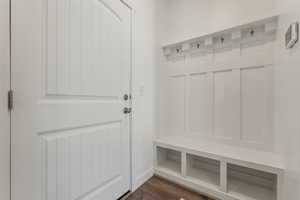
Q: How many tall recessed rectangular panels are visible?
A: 4